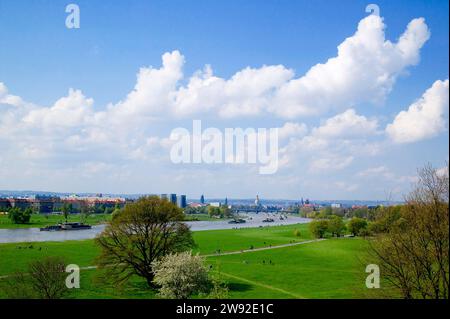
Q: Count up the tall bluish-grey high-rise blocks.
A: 3